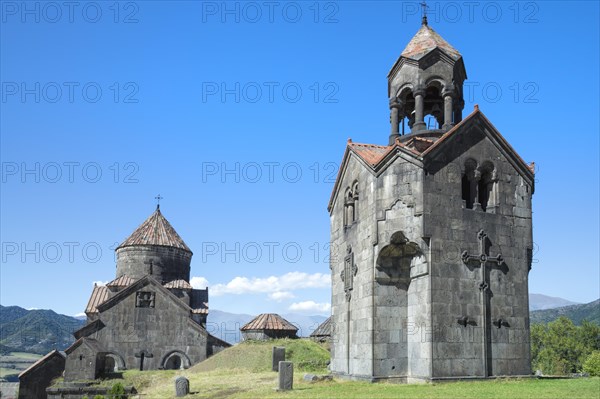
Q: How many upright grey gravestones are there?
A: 3